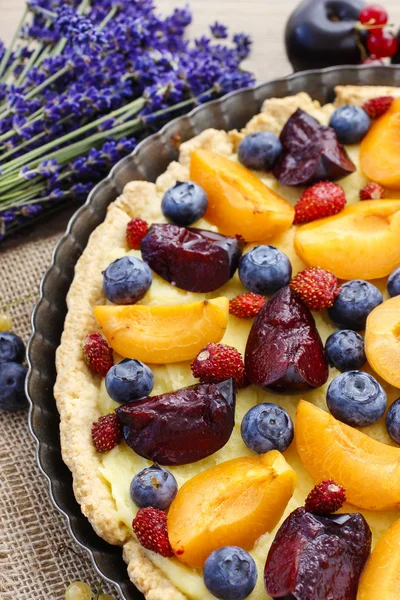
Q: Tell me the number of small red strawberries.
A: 11